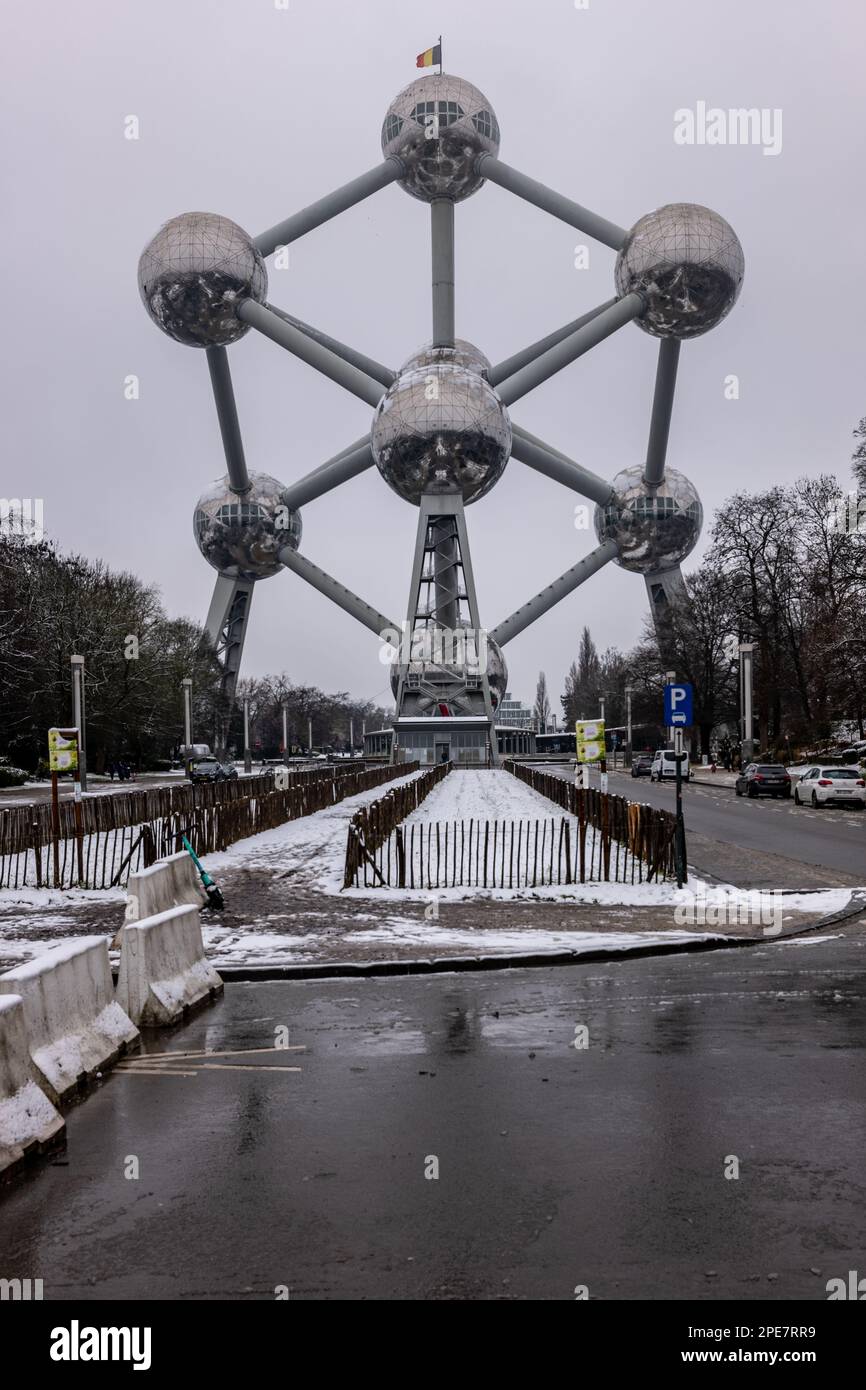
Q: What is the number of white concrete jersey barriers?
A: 5